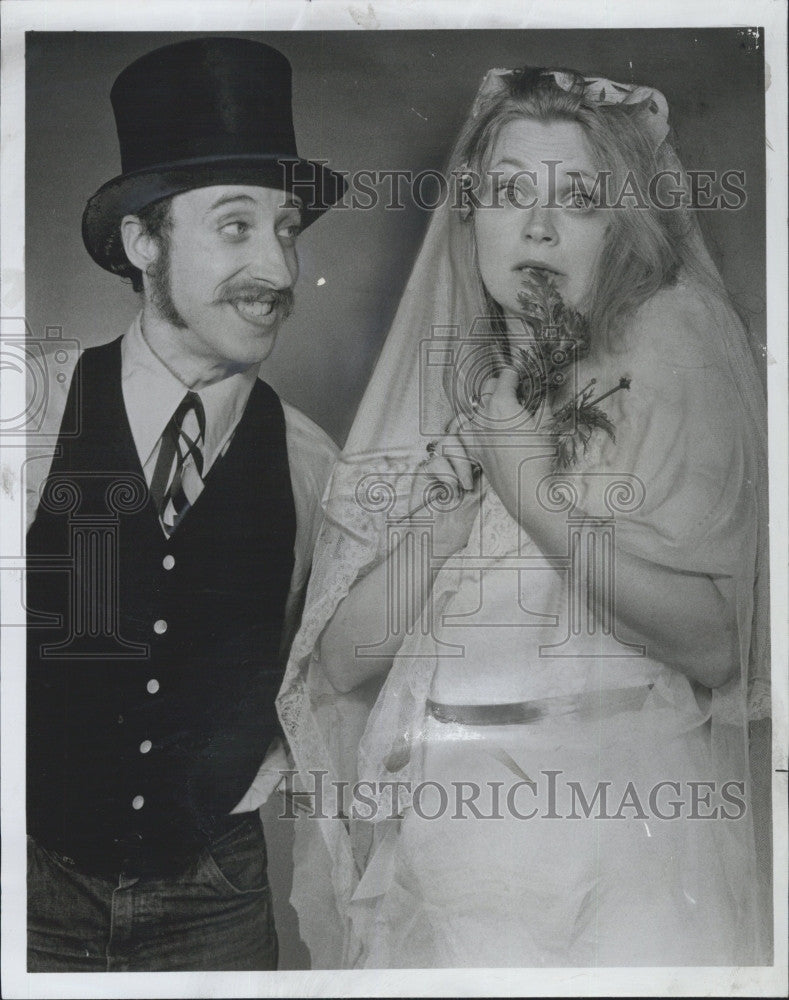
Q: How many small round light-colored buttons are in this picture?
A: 5